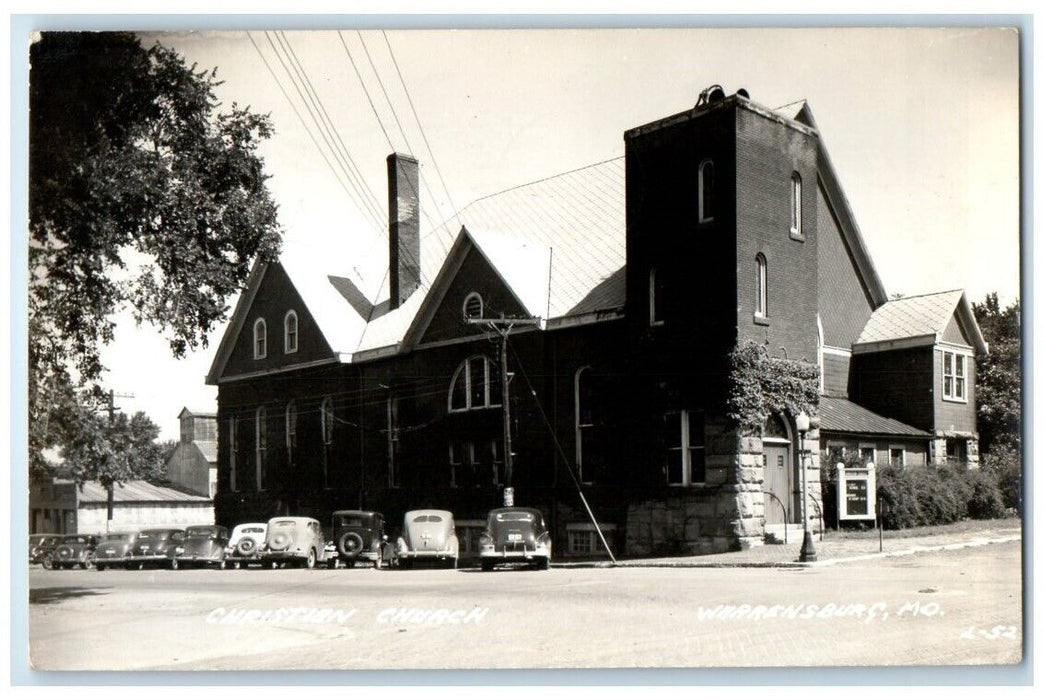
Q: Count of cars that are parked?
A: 10